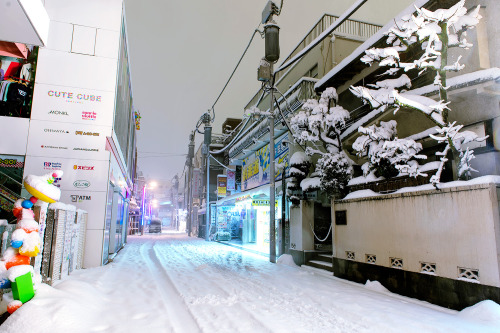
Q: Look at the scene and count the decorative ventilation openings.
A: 5